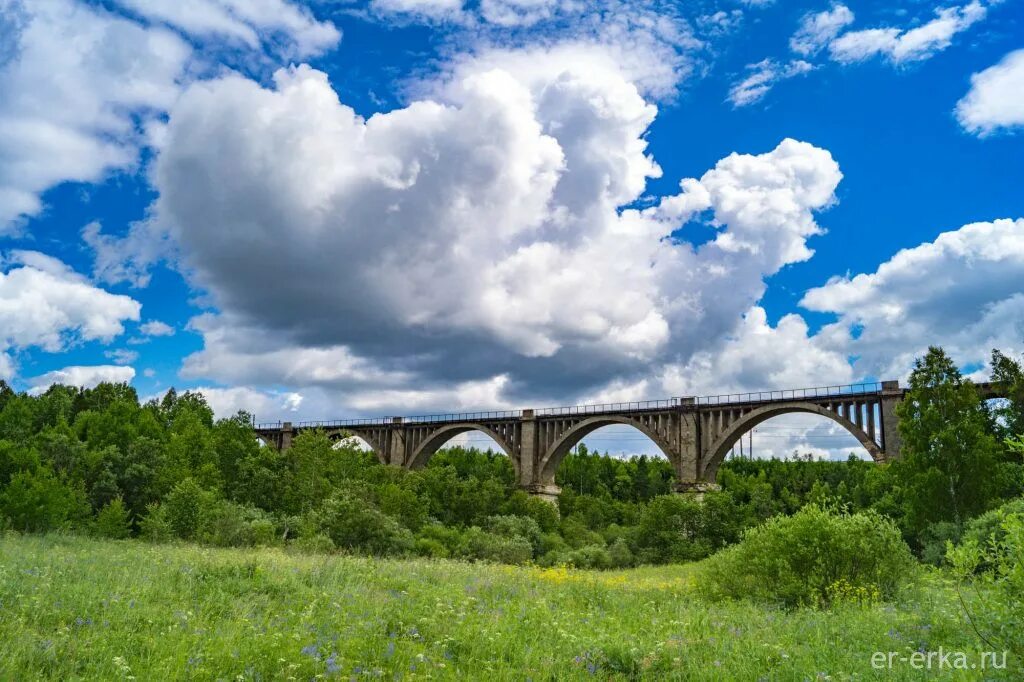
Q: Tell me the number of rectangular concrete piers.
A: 5